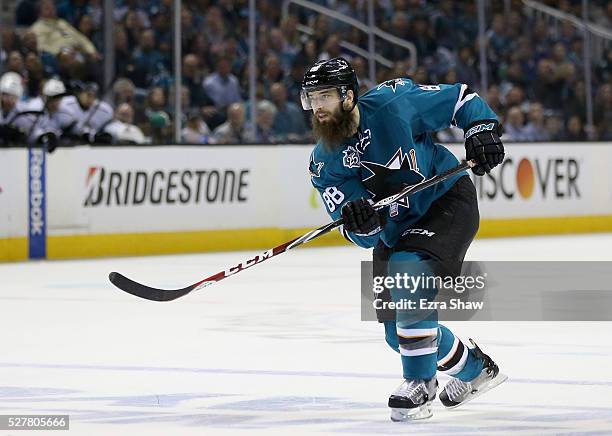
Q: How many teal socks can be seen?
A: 2